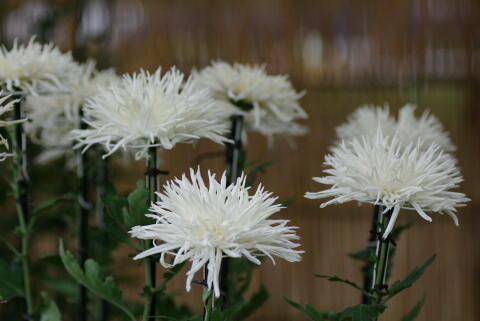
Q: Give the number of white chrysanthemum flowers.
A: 8